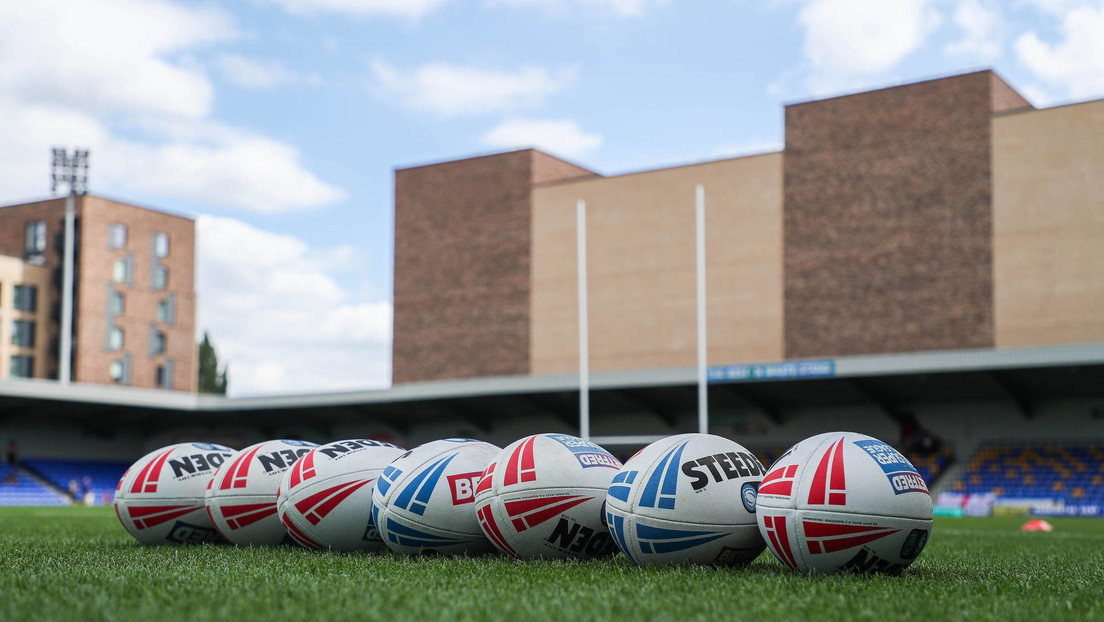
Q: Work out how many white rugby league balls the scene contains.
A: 7